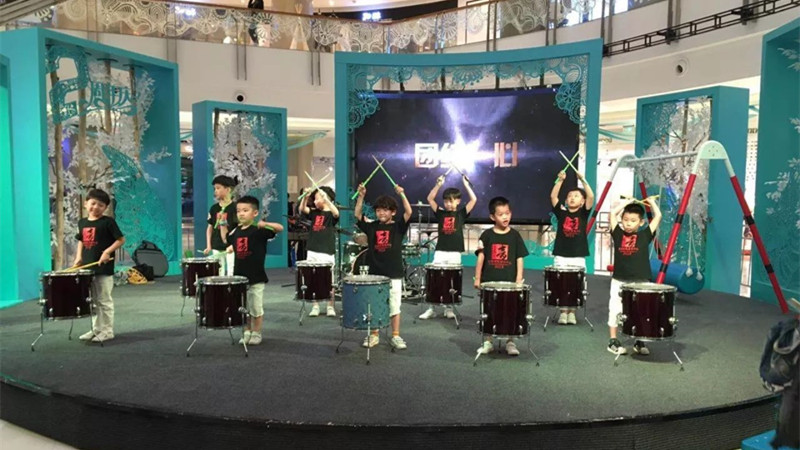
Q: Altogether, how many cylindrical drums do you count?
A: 9